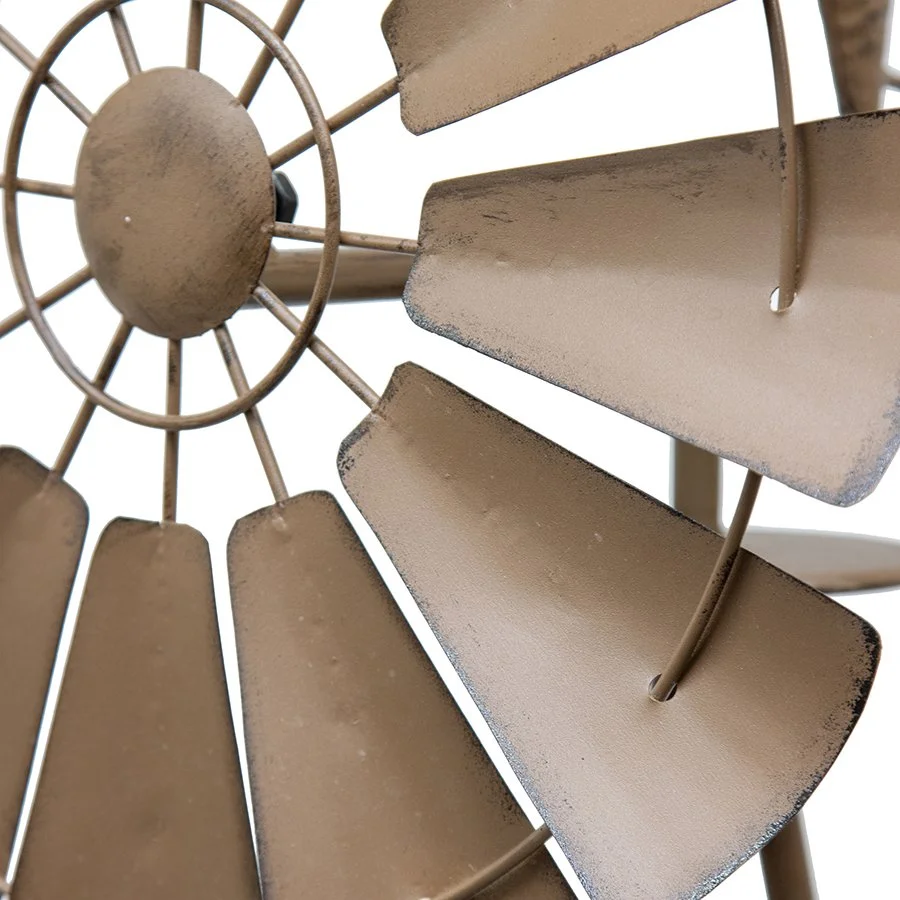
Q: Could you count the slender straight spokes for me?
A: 12